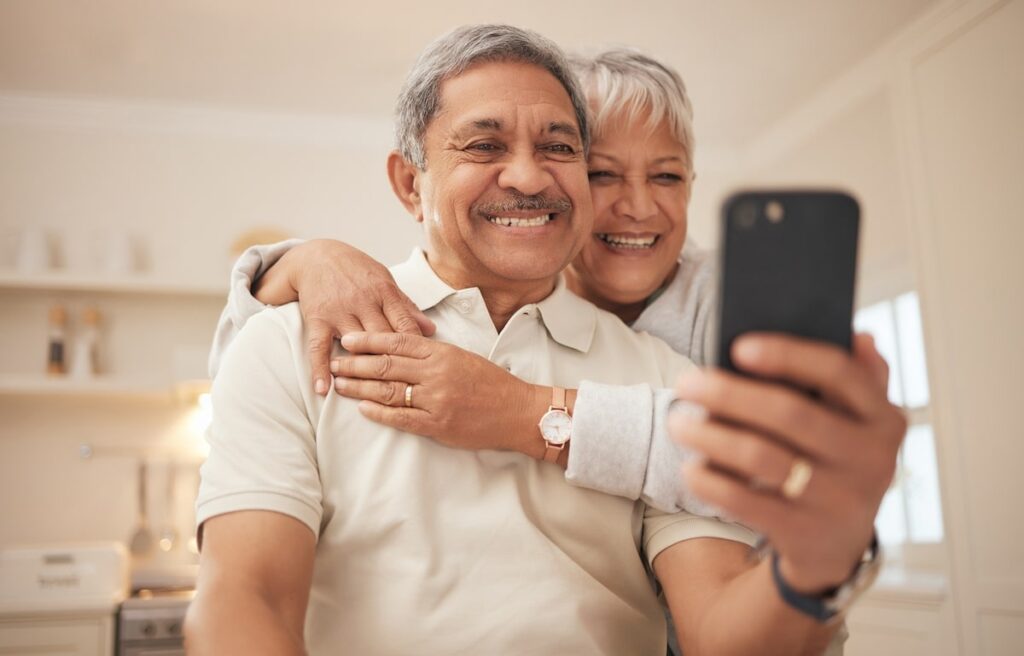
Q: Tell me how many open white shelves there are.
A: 2